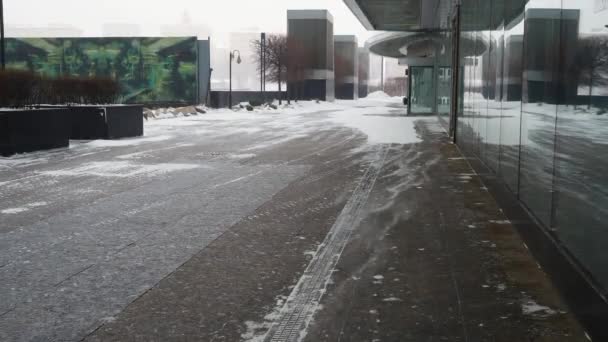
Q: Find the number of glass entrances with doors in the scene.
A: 1